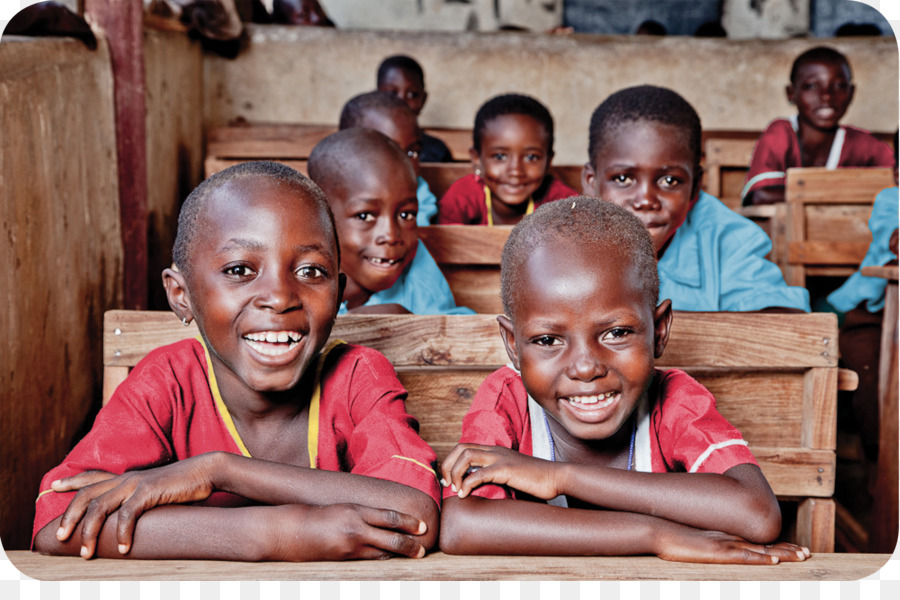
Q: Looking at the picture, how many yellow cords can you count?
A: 2